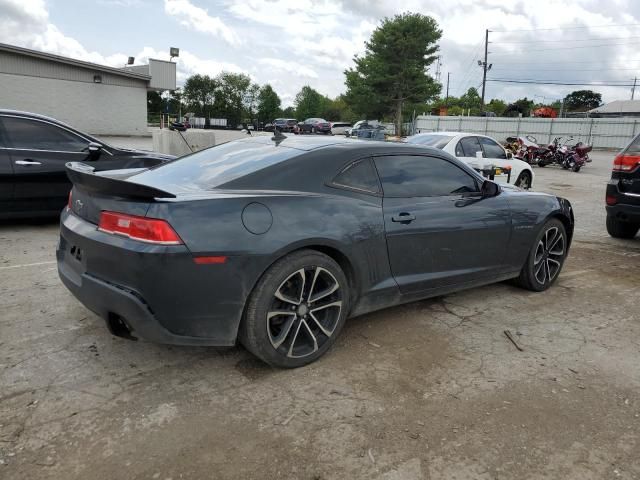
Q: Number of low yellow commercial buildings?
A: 0